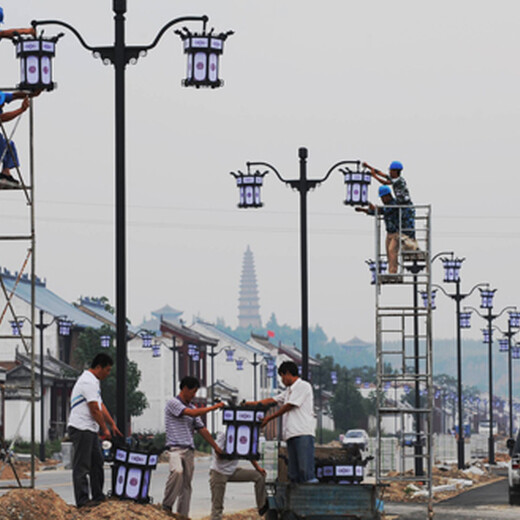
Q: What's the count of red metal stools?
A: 0